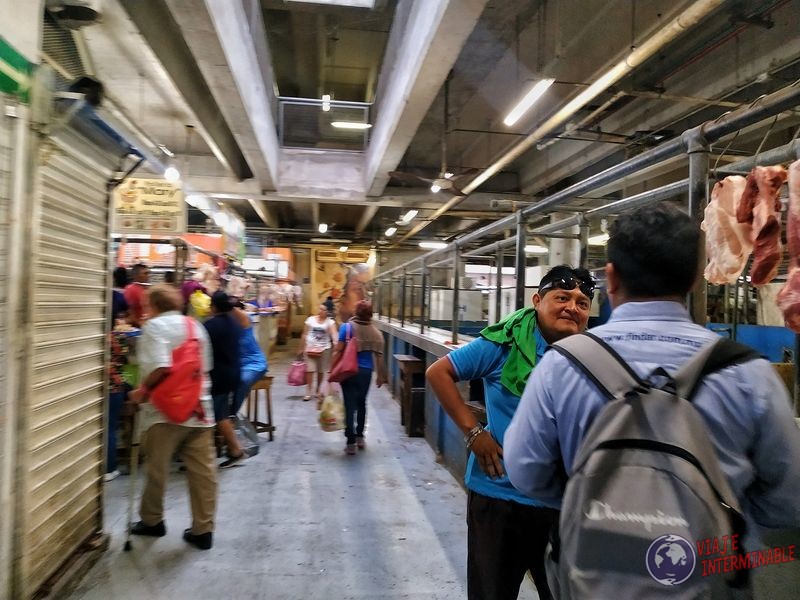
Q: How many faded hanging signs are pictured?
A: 1